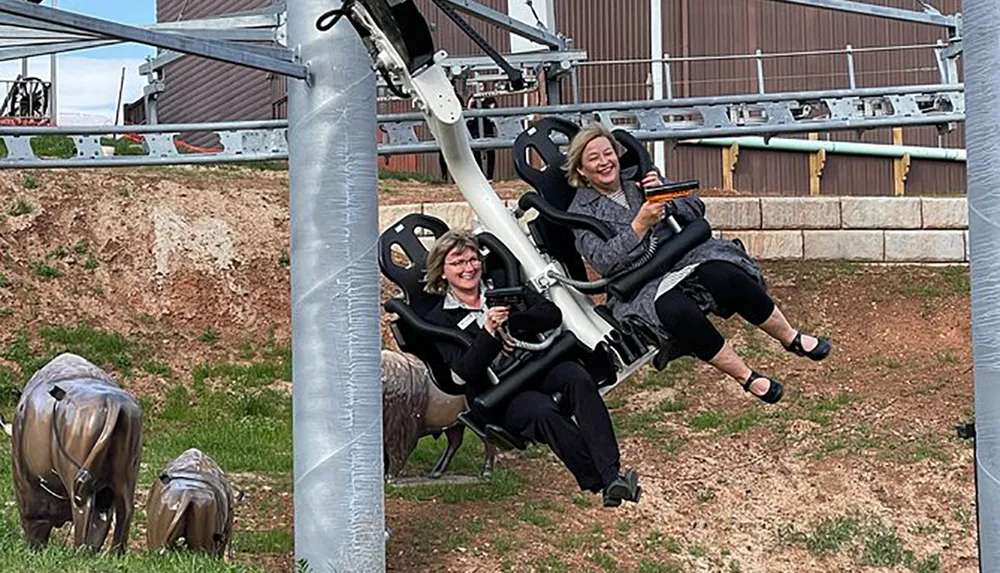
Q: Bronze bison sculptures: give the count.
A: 3